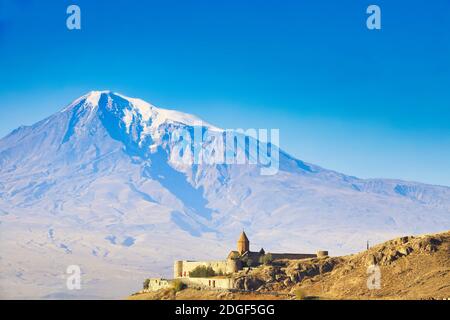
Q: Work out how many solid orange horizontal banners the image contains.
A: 0